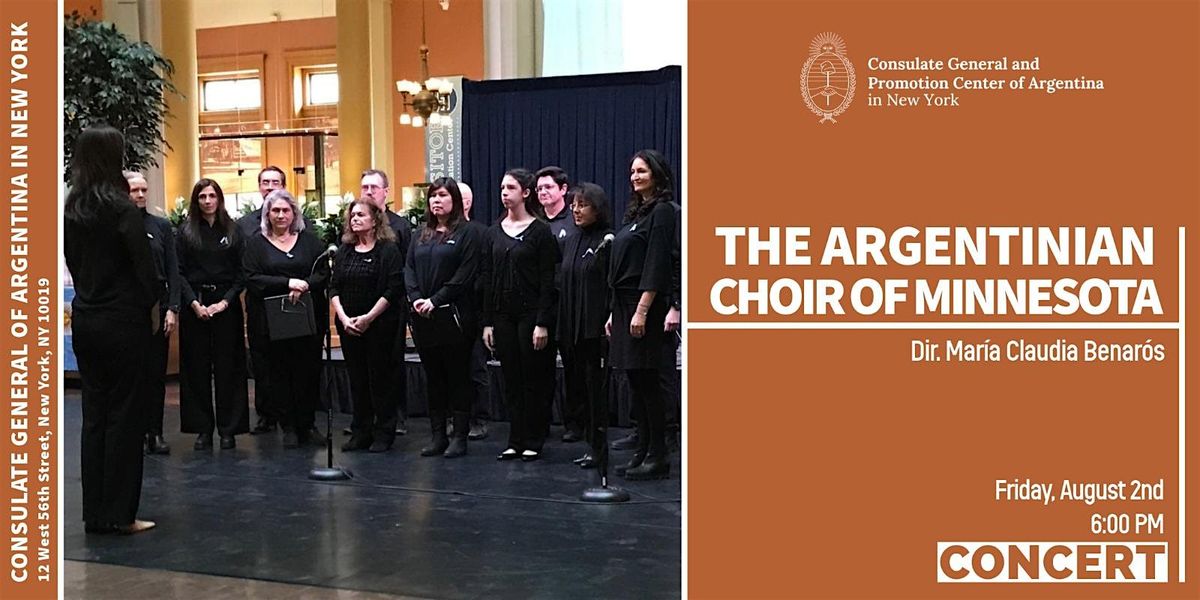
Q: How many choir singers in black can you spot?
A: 12